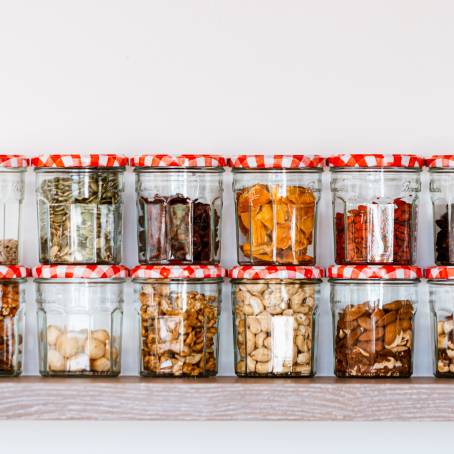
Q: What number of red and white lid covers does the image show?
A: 12